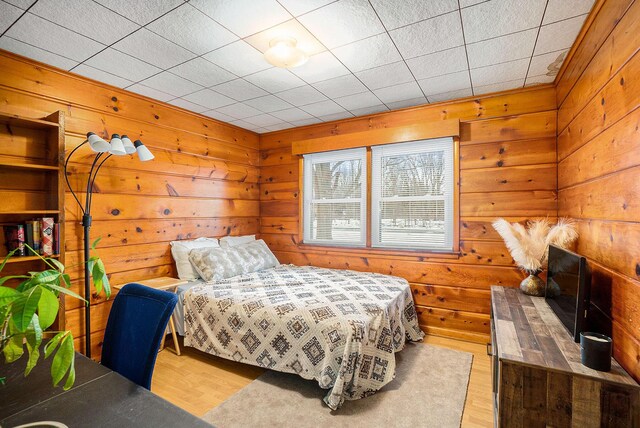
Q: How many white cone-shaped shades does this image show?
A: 4